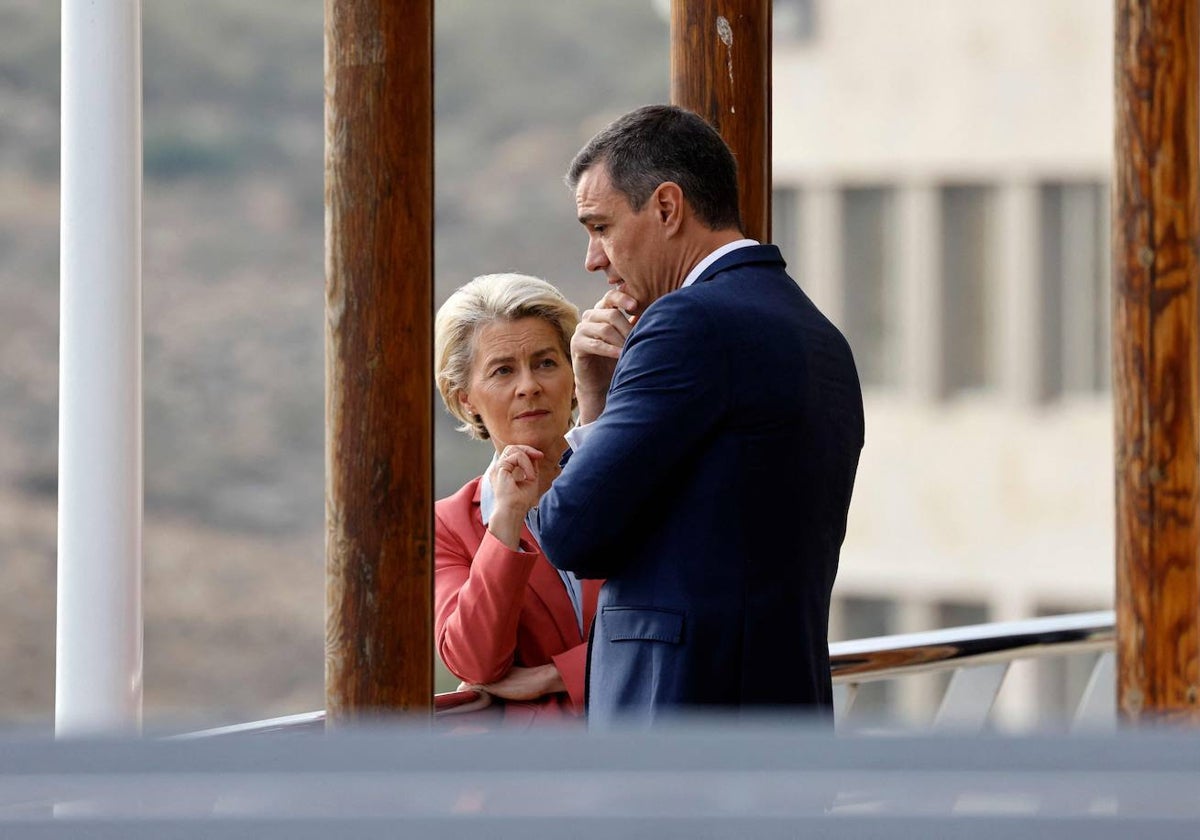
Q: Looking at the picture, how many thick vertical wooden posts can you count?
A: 3